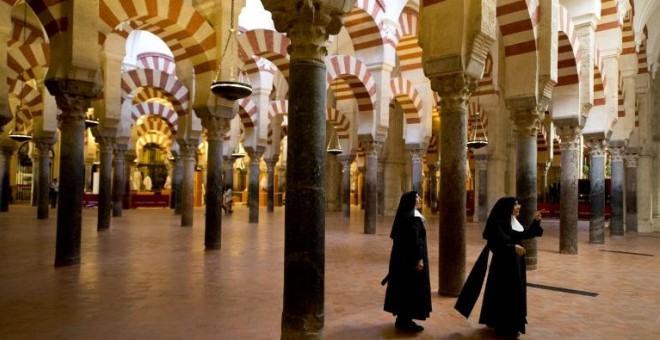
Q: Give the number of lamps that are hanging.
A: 6